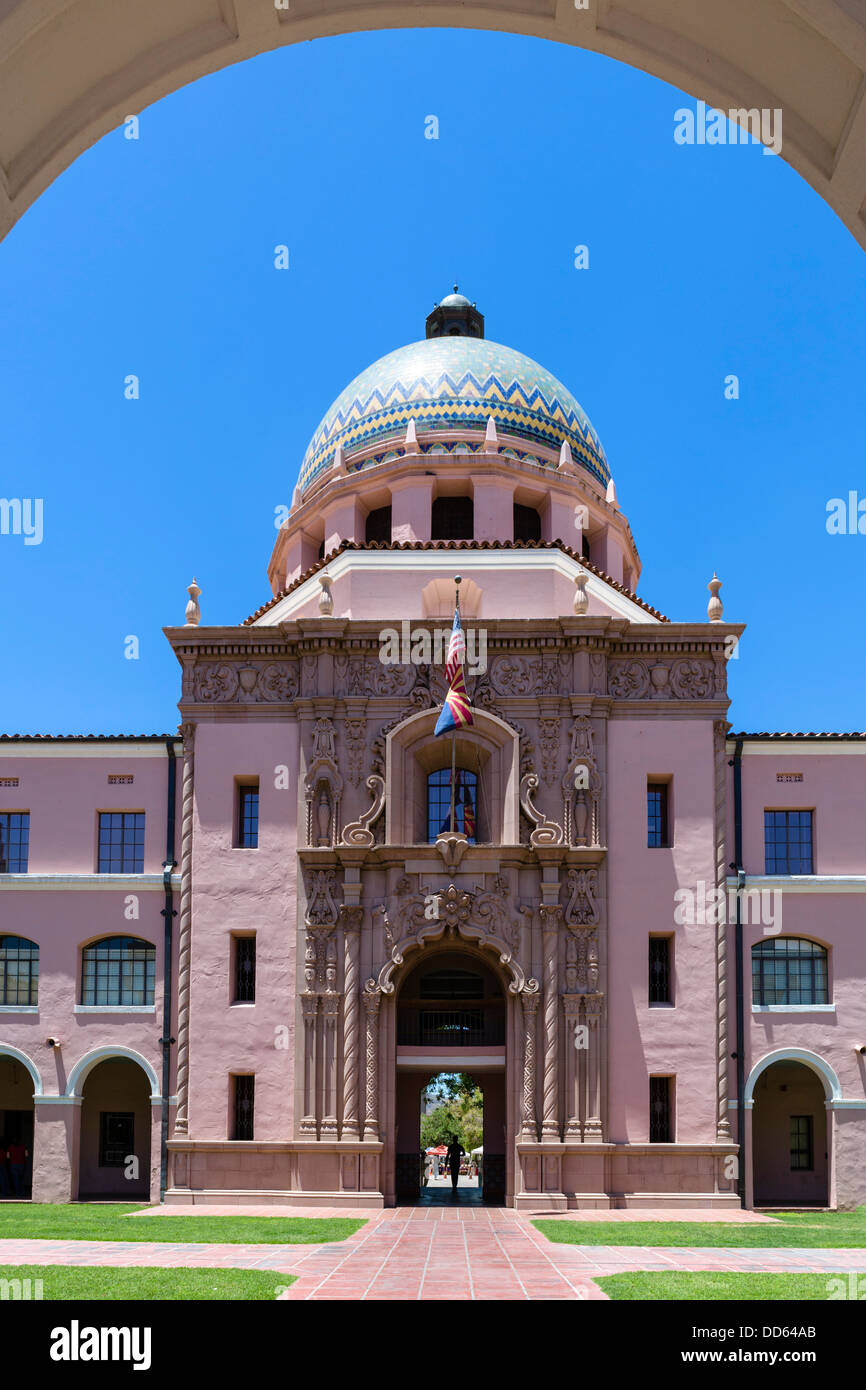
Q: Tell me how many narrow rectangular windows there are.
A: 6